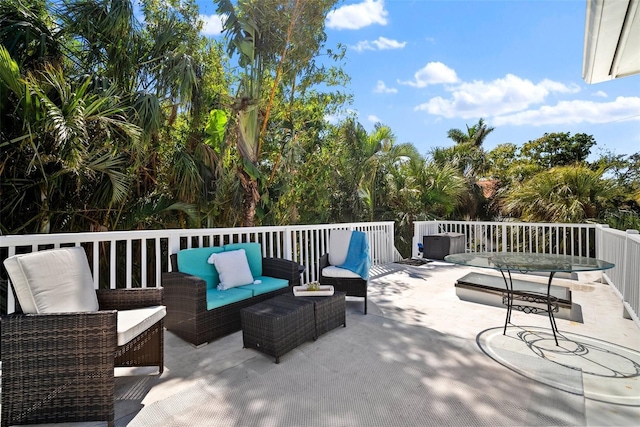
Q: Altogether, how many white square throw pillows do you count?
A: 1